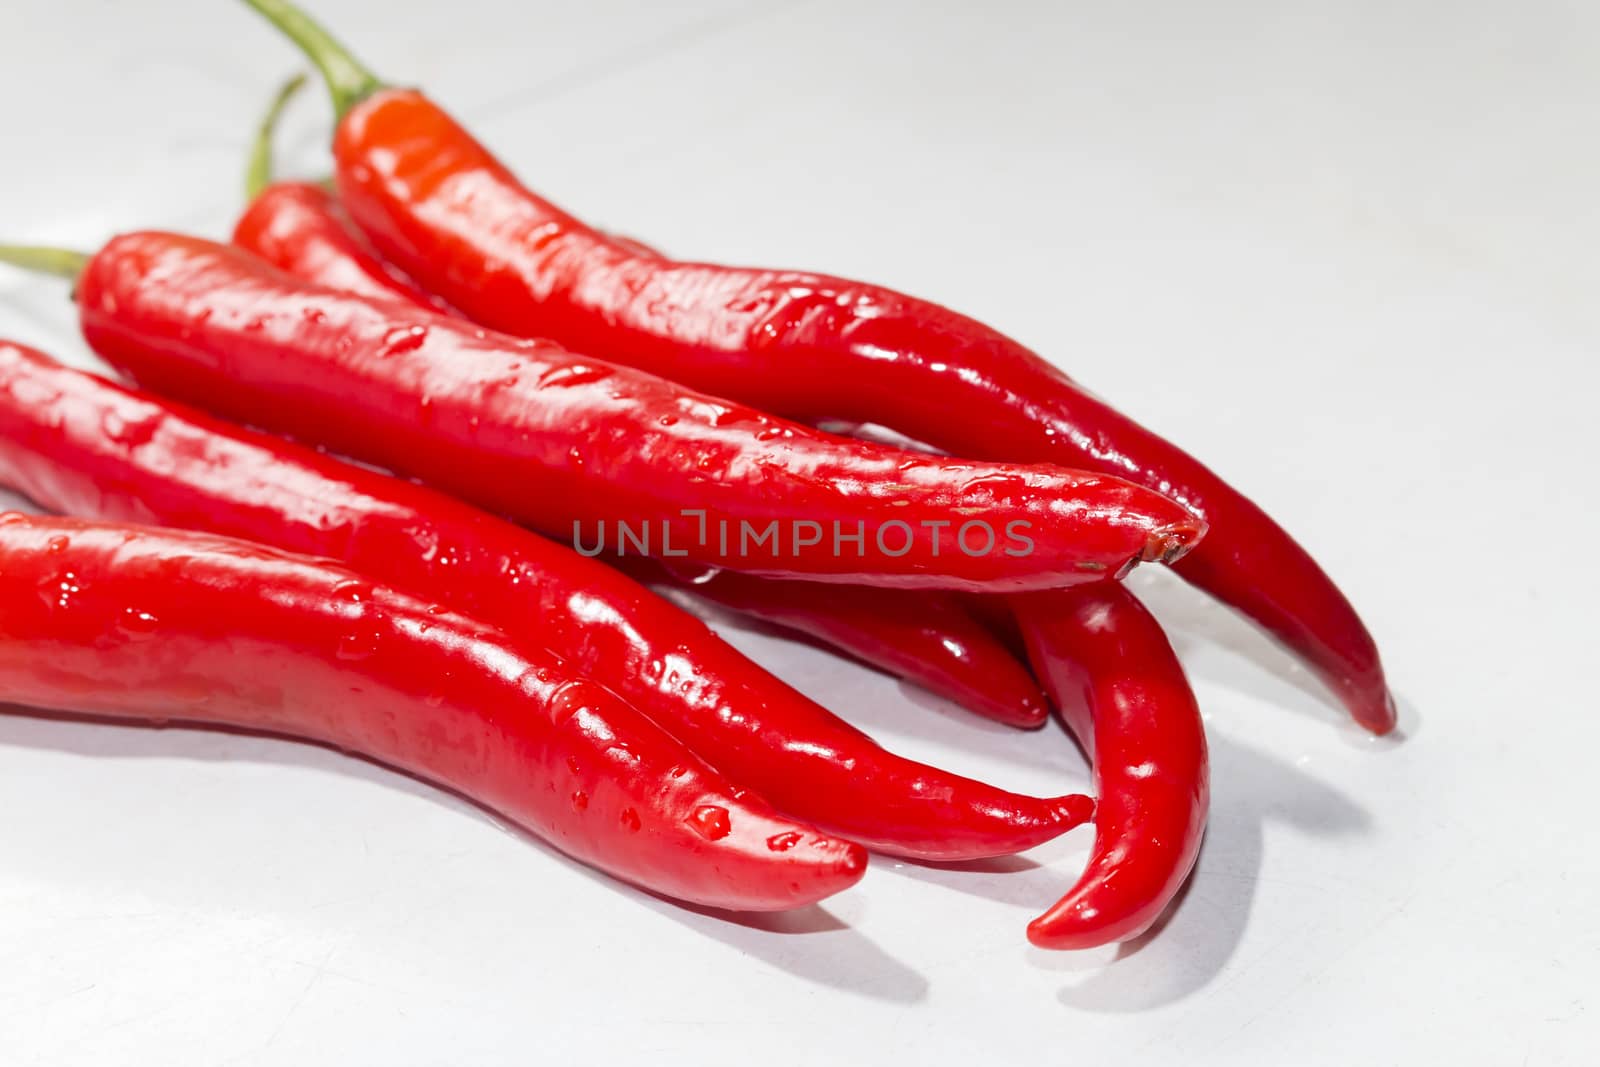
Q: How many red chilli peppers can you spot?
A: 6